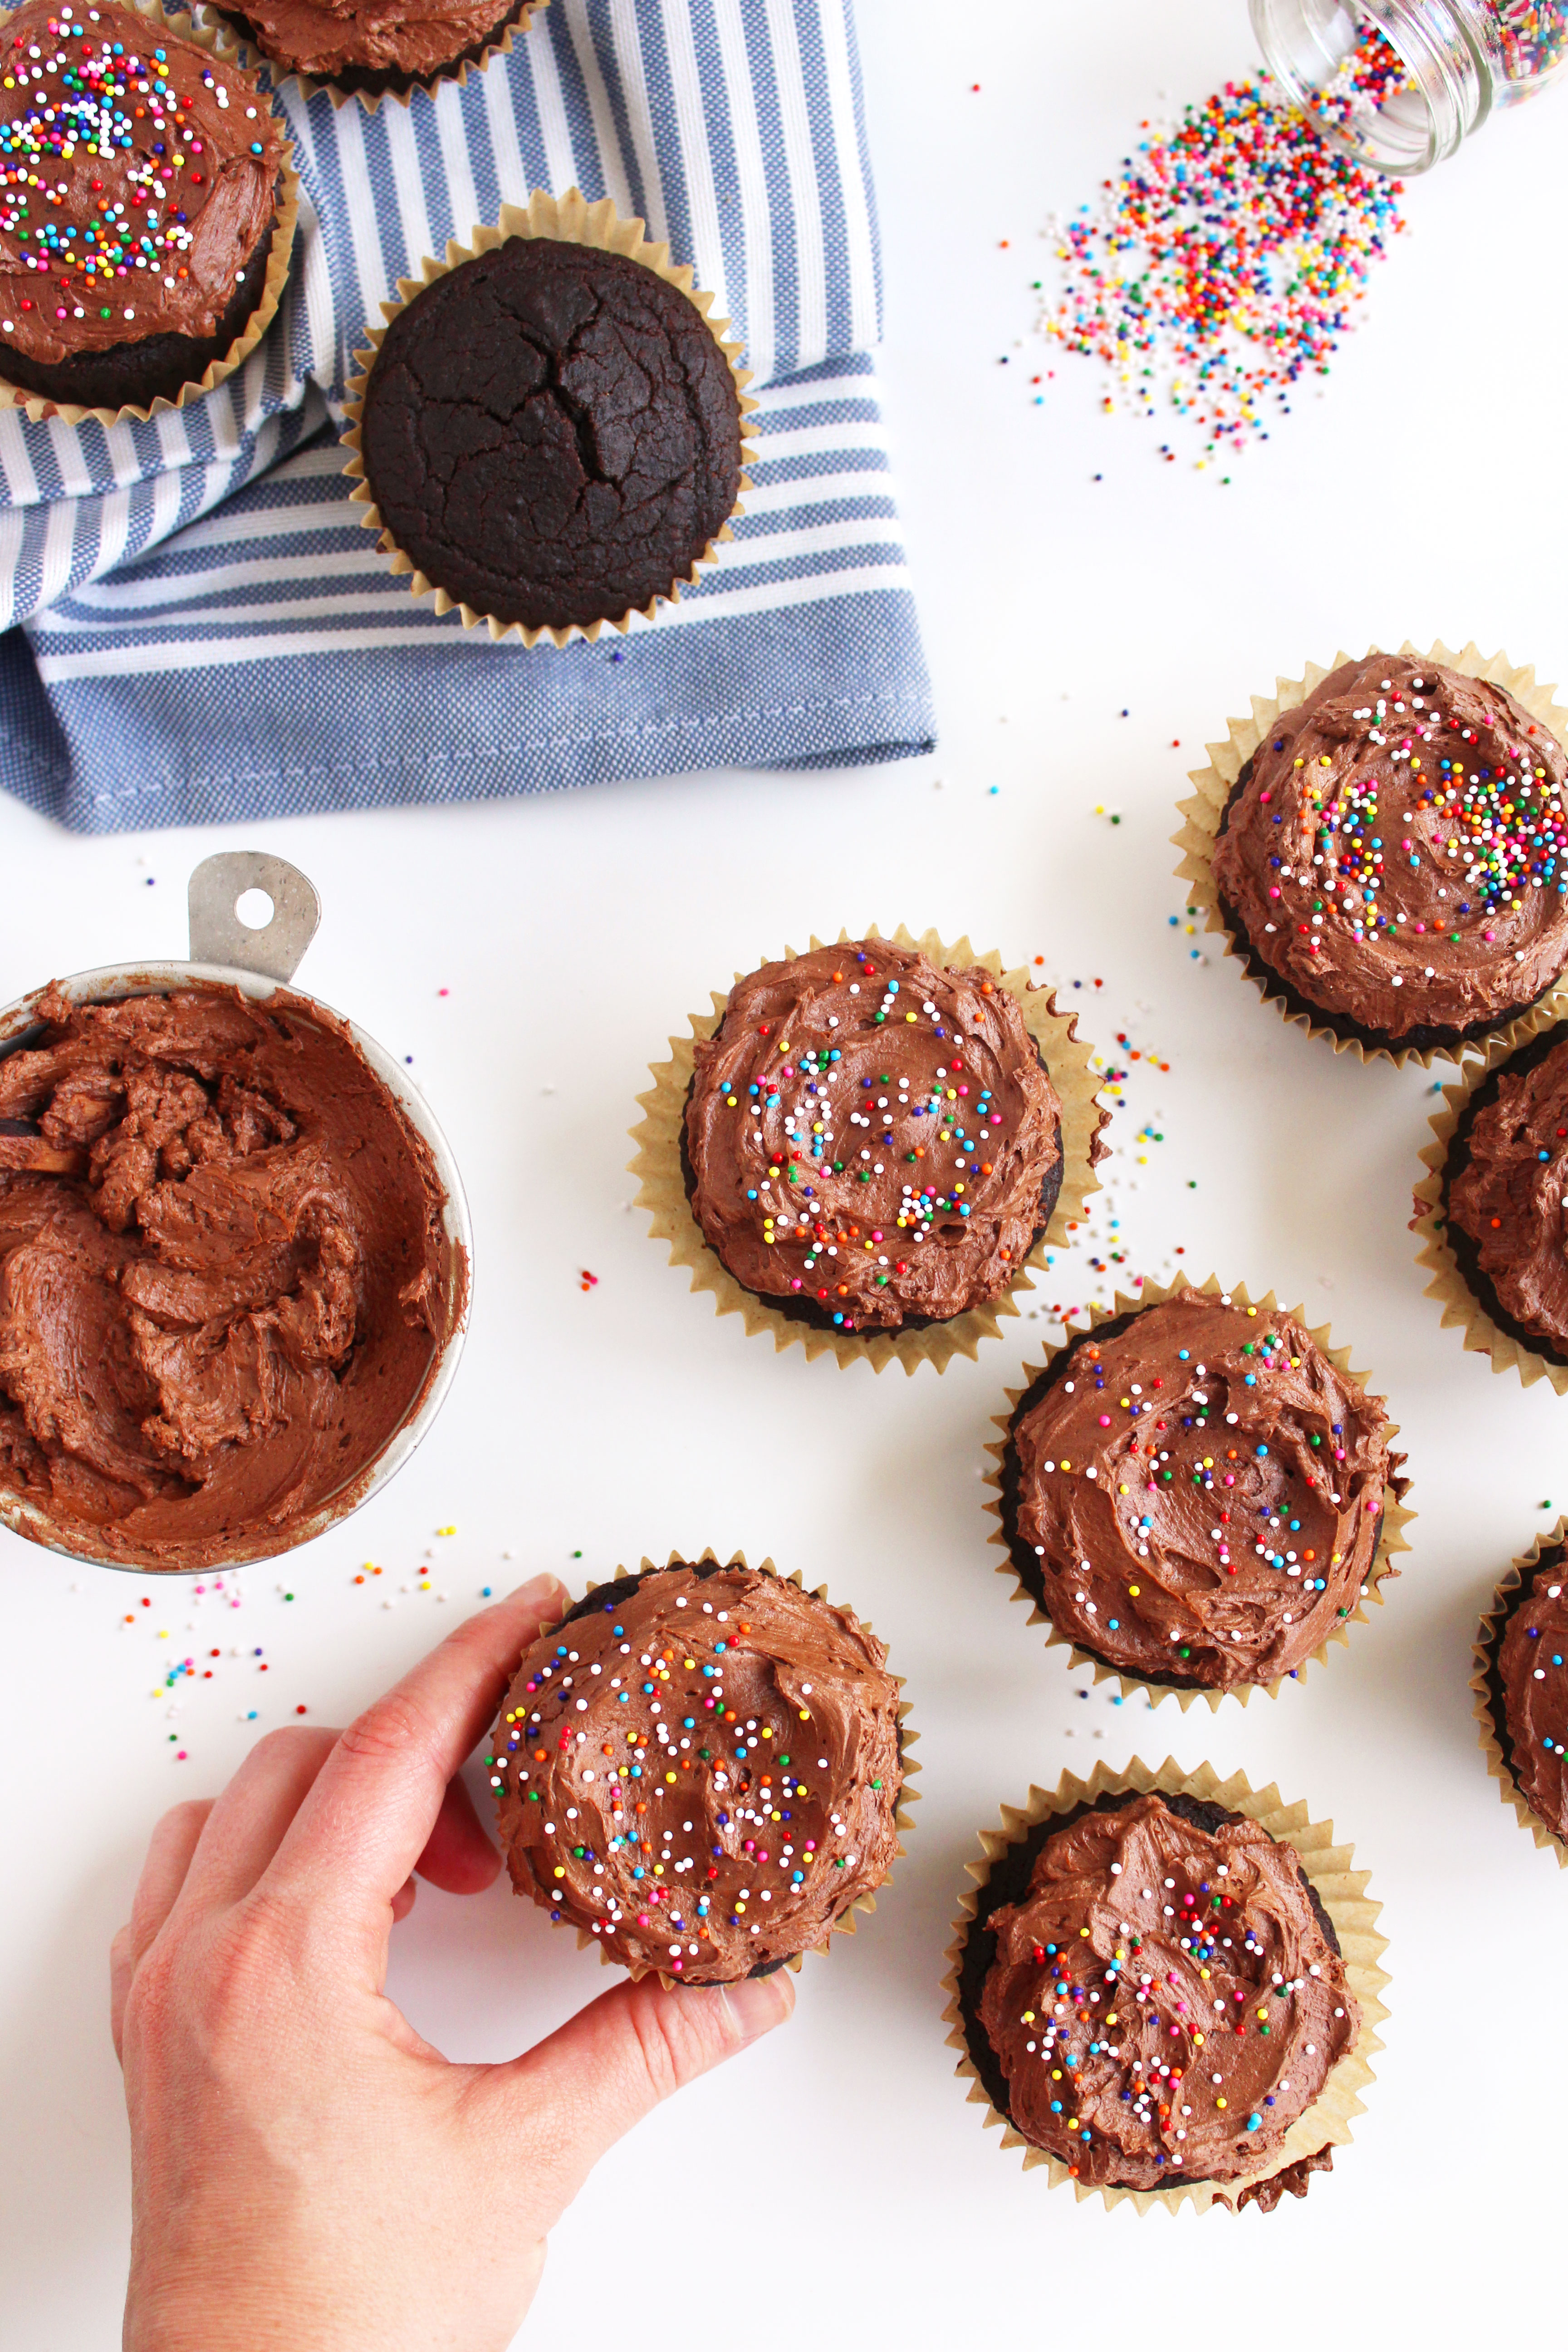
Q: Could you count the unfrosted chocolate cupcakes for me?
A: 1